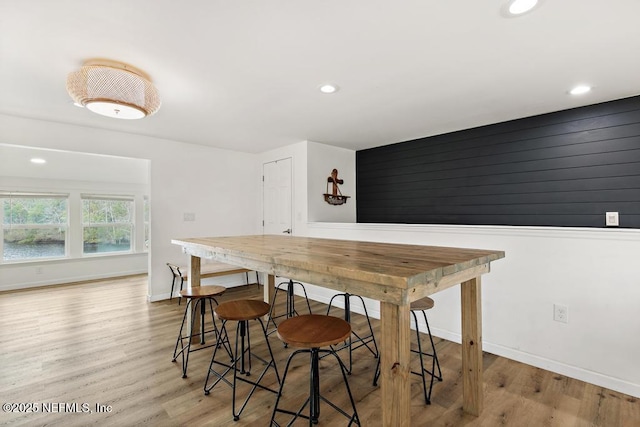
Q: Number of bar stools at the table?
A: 6